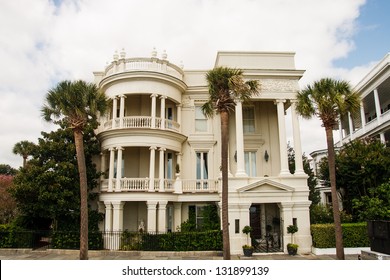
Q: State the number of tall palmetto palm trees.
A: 3